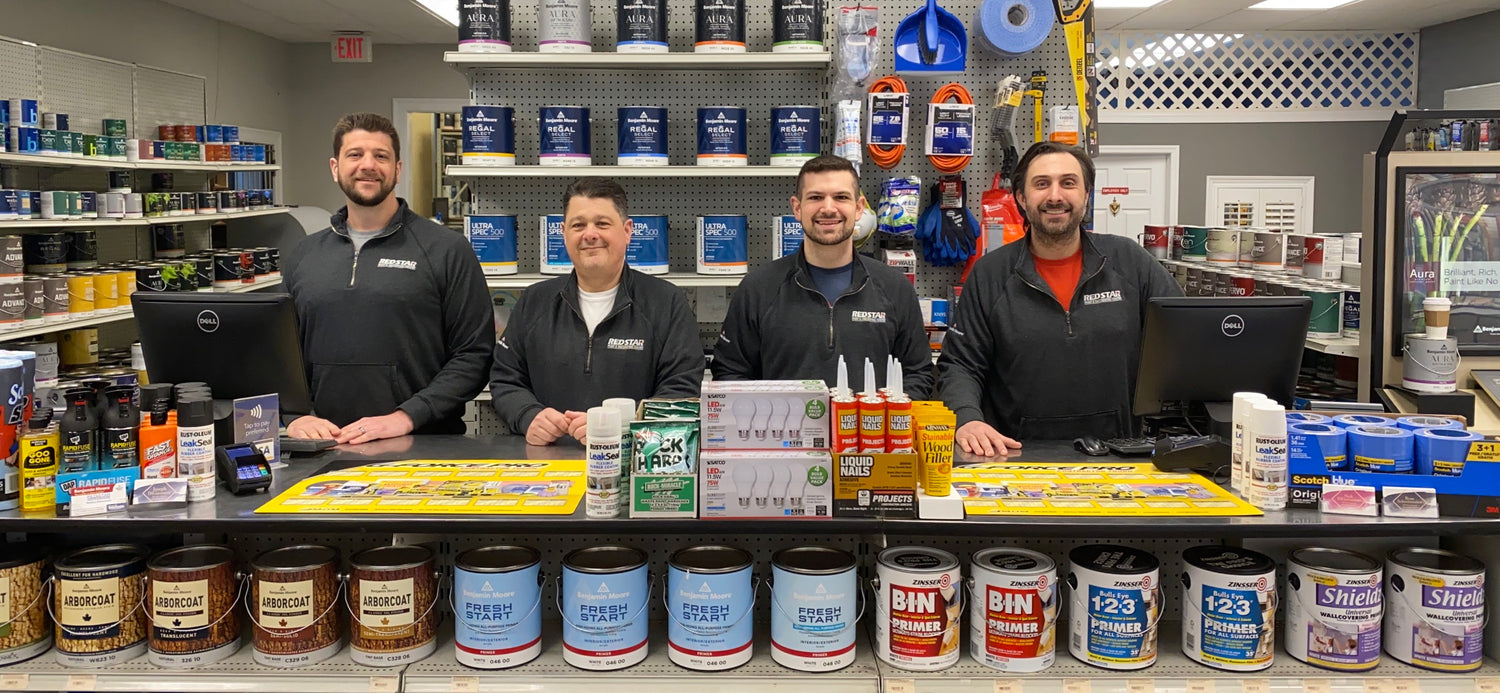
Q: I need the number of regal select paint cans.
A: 5